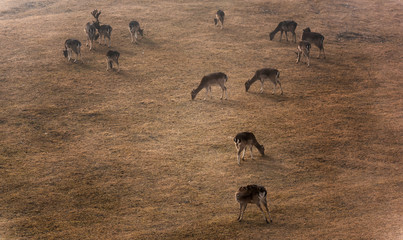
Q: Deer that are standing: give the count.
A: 13